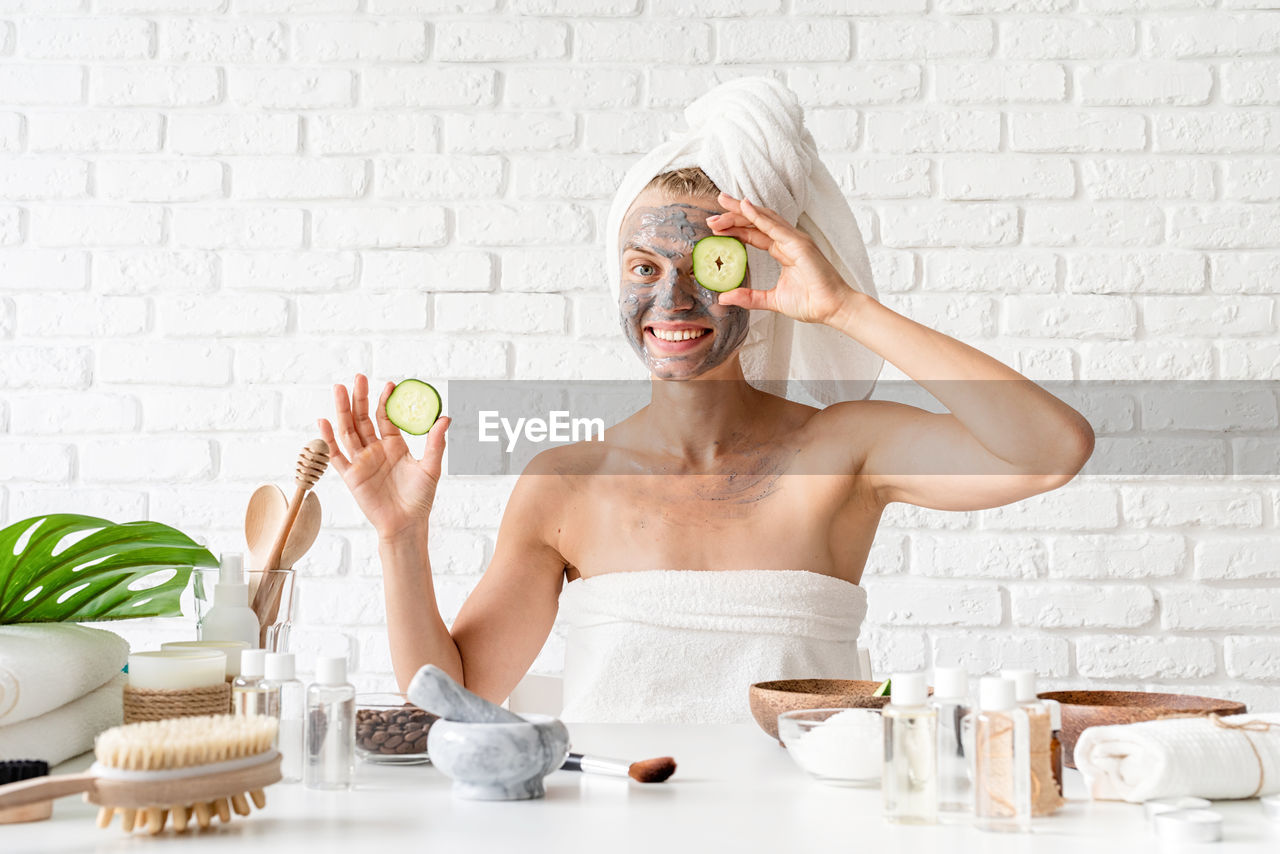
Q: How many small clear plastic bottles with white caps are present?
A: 7